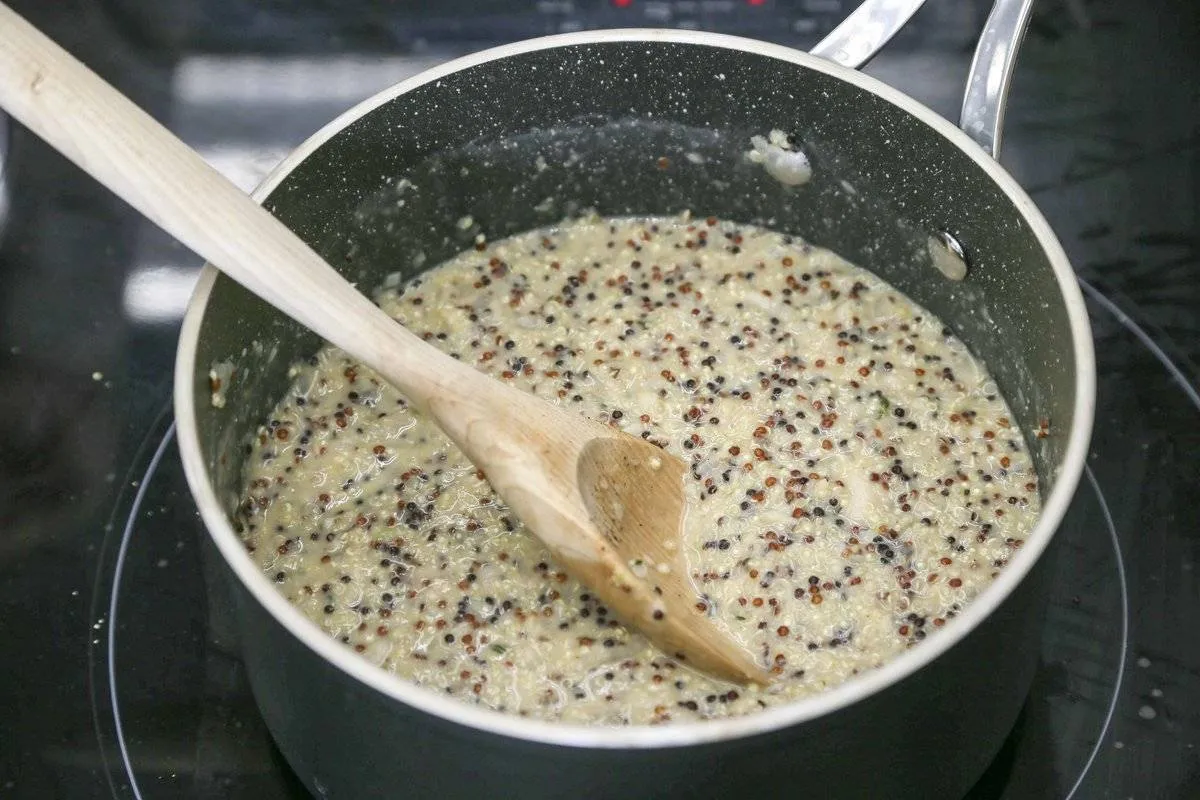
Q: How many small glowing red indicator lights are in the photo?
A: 2